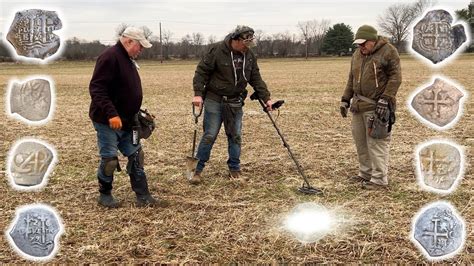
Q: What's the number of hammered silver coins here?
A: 8